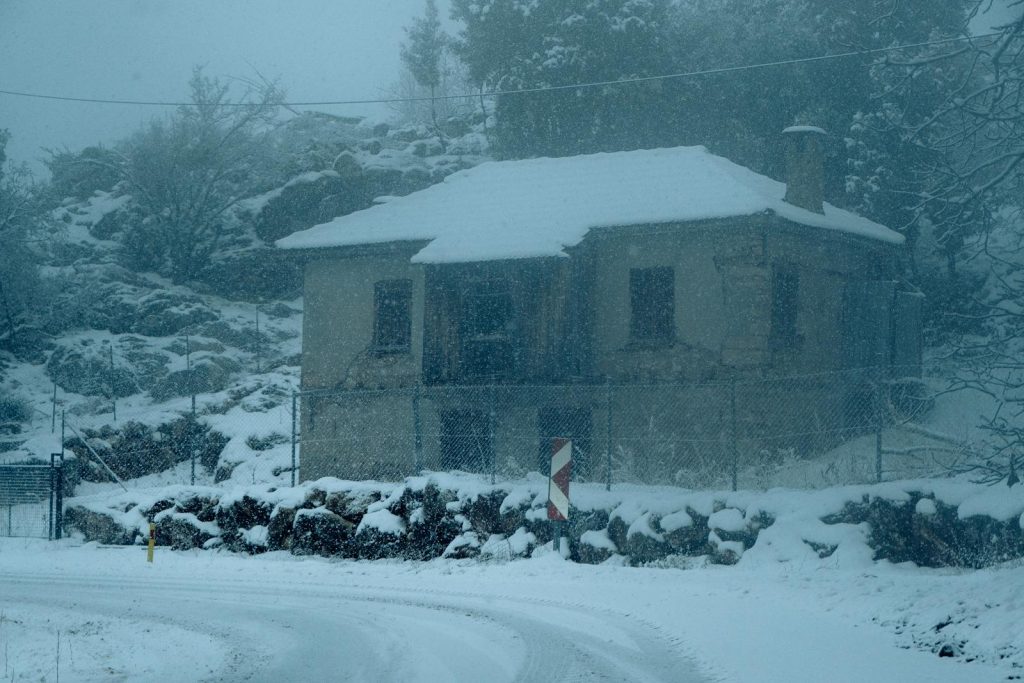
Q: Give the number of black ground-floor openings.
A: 2